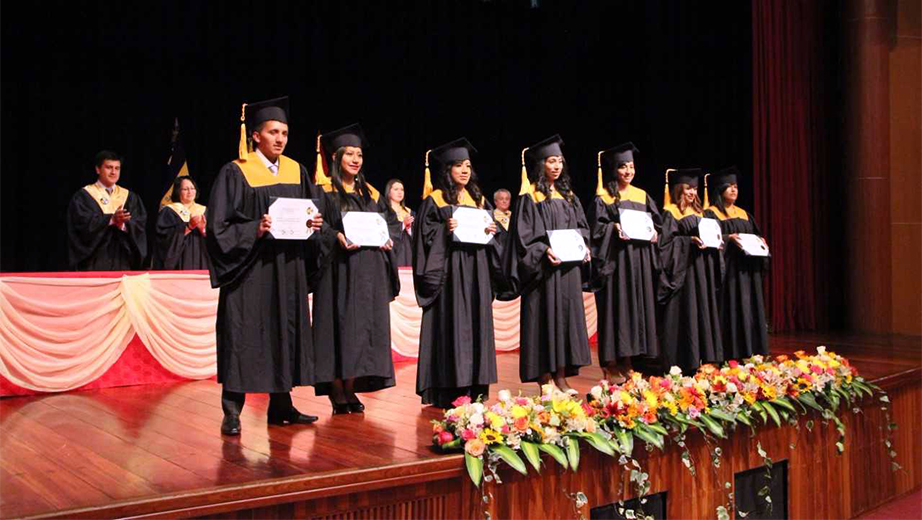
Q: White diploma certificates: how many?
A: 7